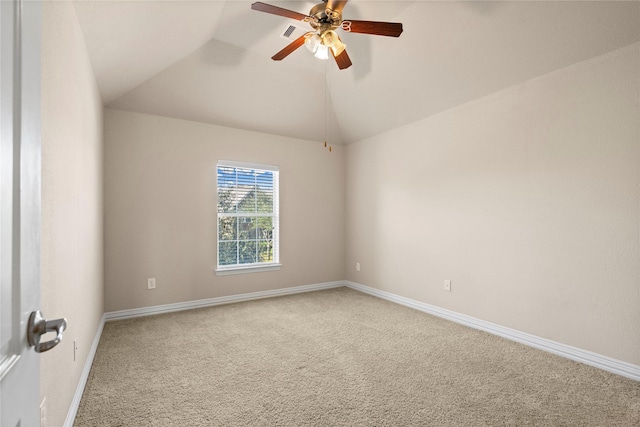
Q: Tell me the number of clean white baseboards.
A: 3